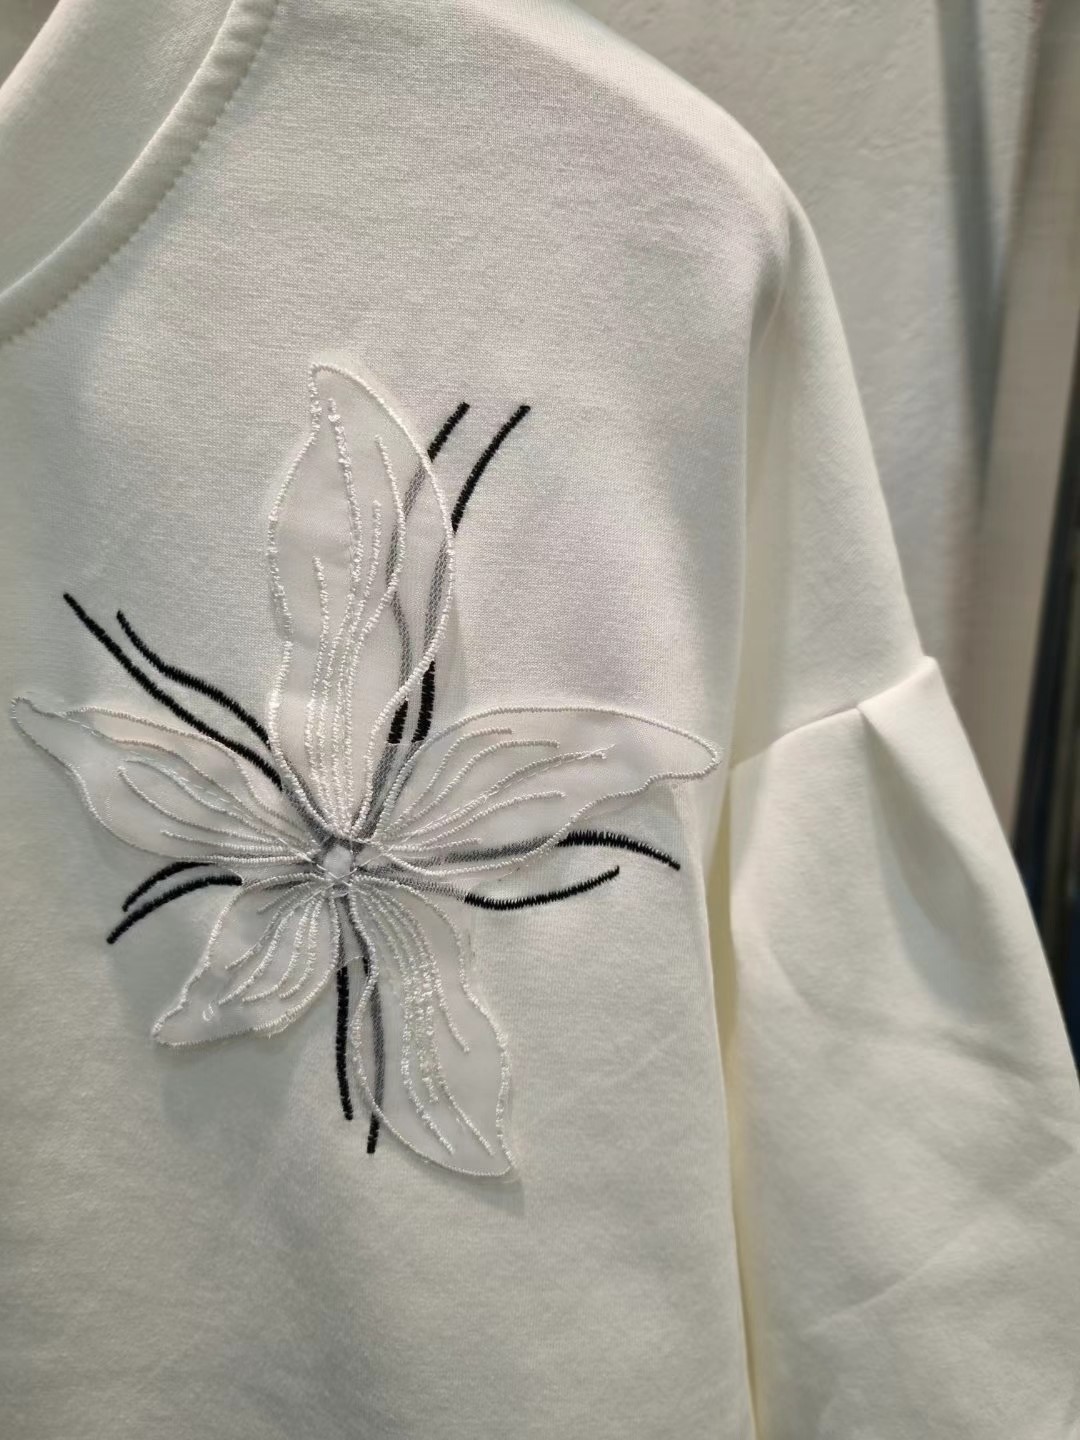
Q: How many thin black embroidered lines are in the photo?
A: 10